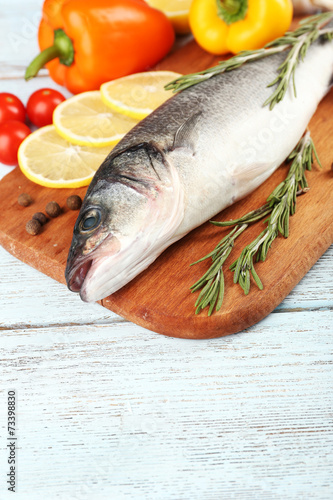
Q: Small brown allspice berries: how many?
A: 5